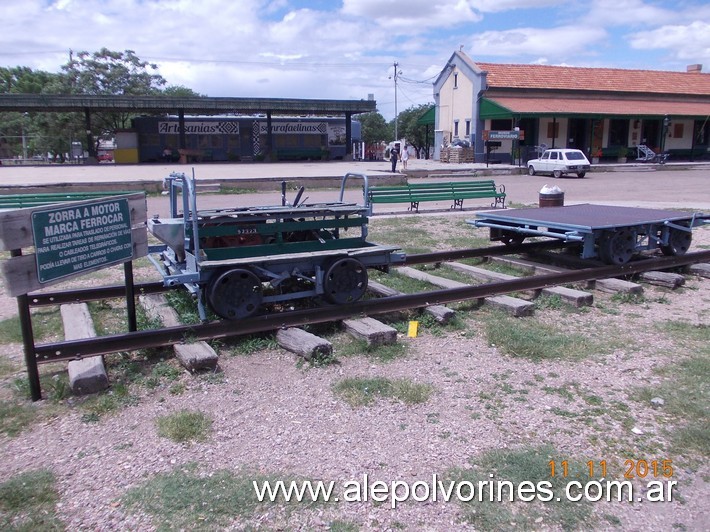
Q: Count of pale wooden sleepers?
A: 10